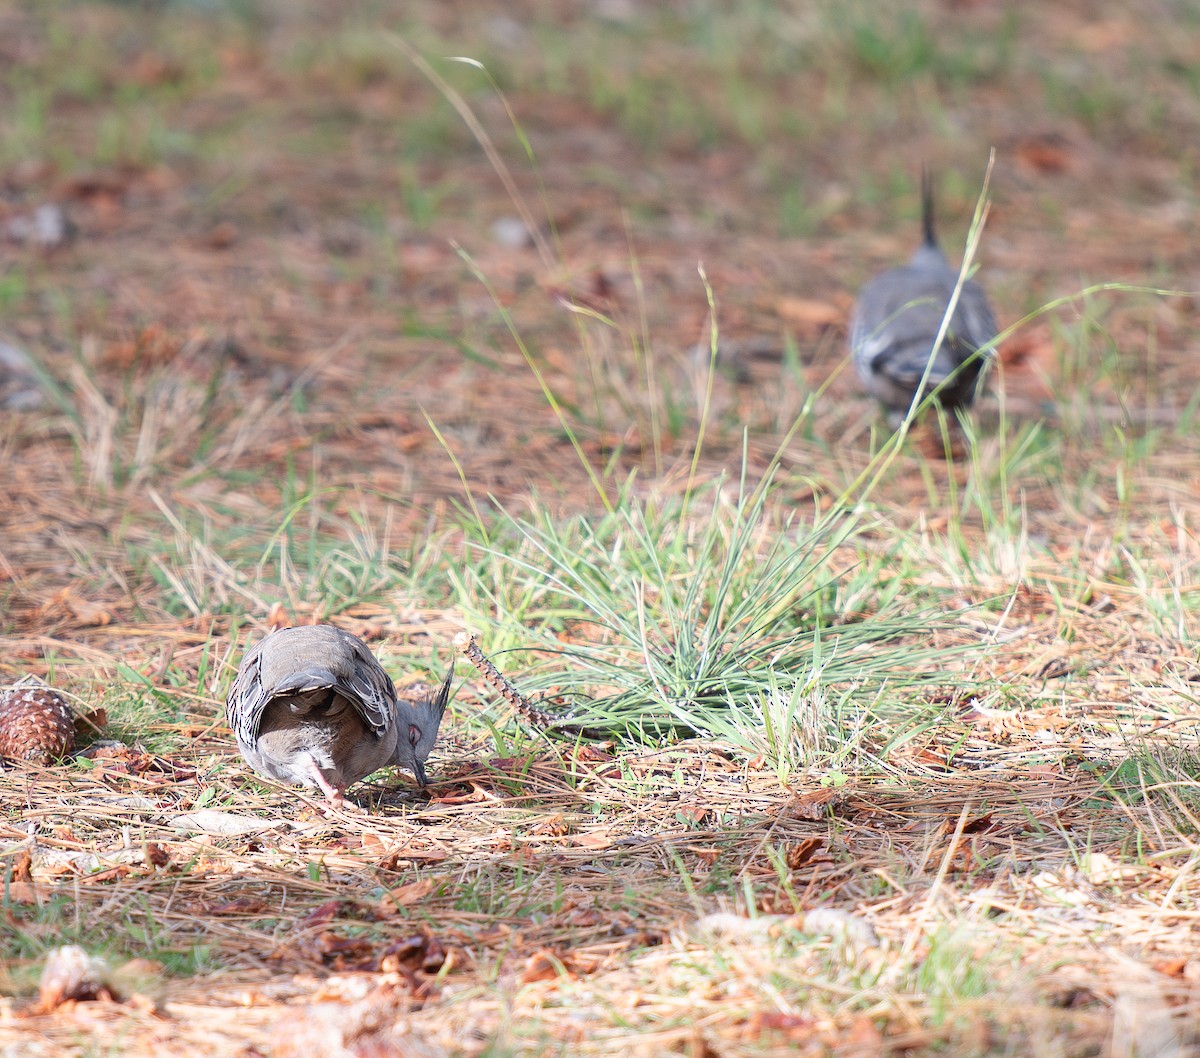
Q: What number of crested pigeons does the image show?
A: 2